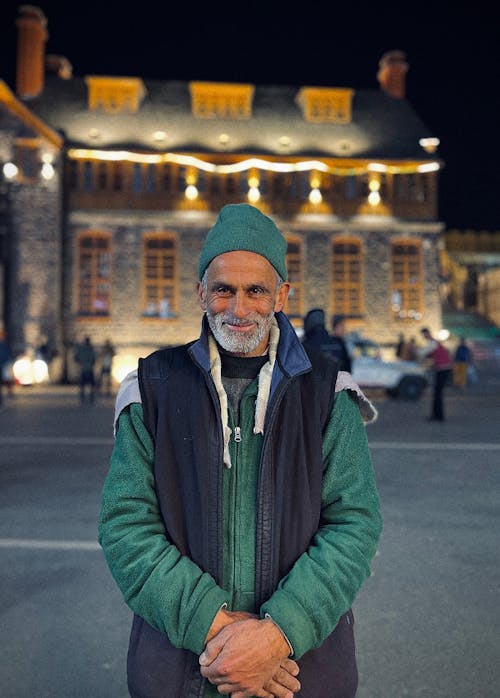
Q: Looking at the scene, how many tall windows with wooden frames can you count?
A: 5